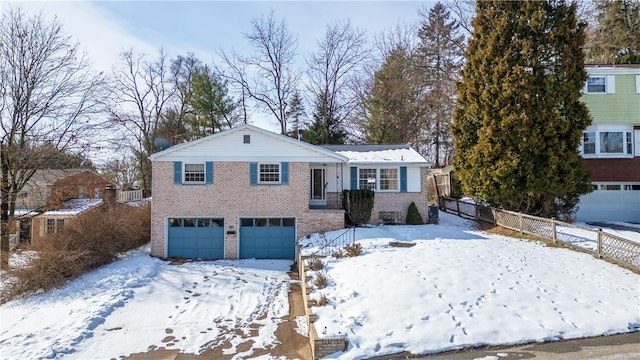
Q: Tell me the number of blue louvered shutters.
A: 6